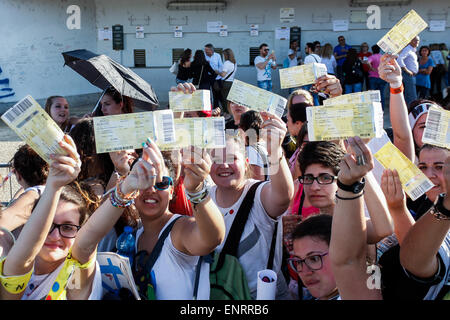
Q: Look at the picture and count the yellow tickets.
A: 11